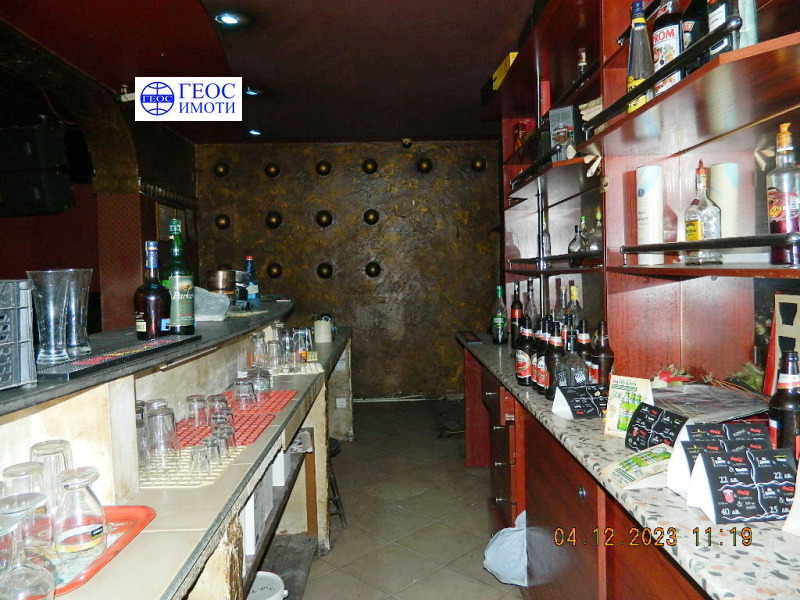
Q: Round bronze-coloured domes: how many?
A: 13